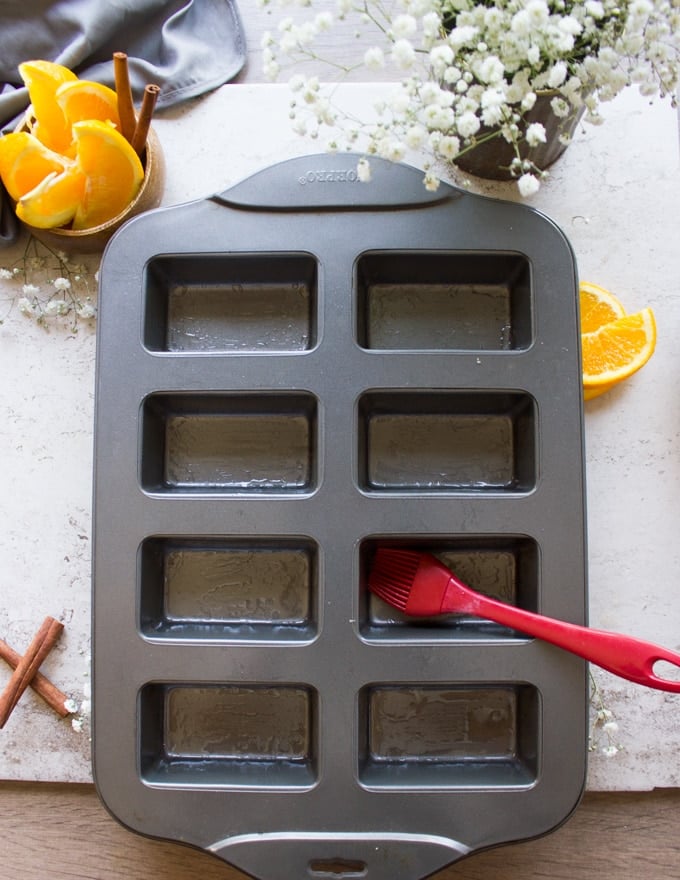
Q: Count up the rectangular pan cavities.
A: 8